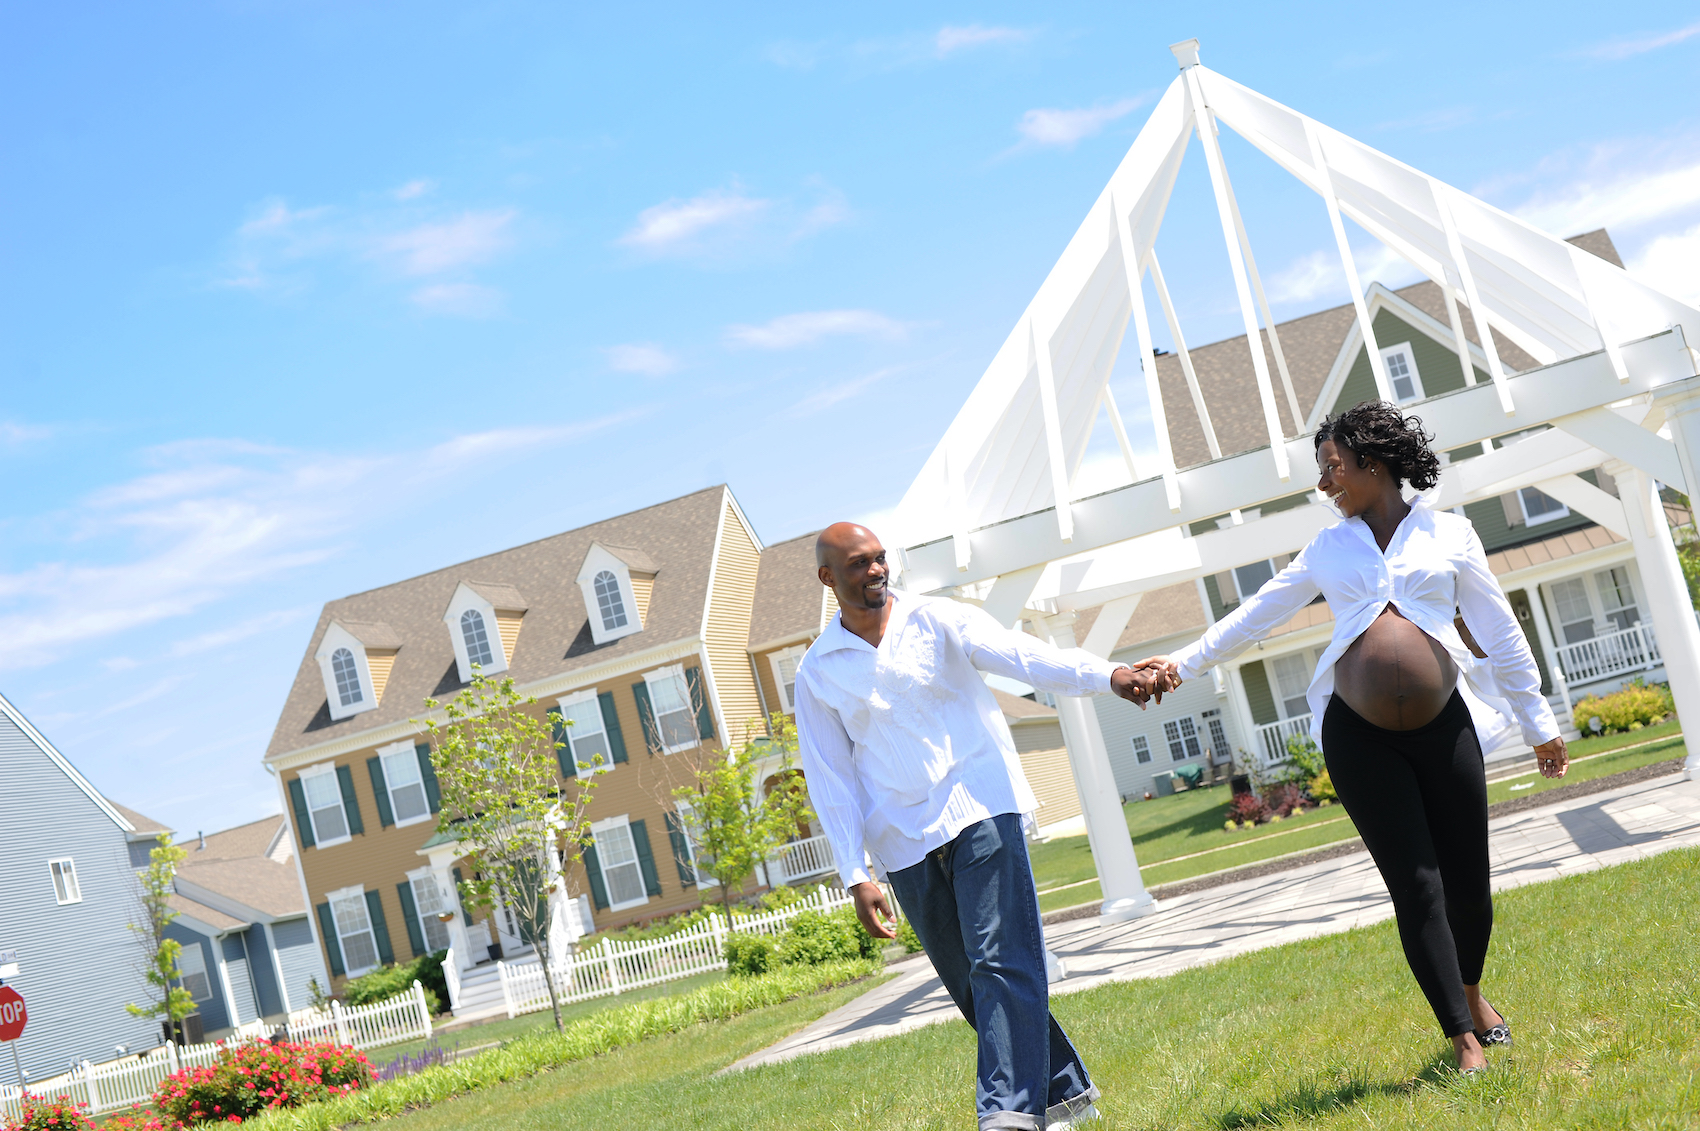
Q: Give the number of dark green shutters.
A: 15